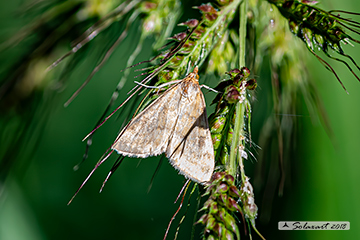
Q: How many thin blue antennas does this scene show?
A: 2